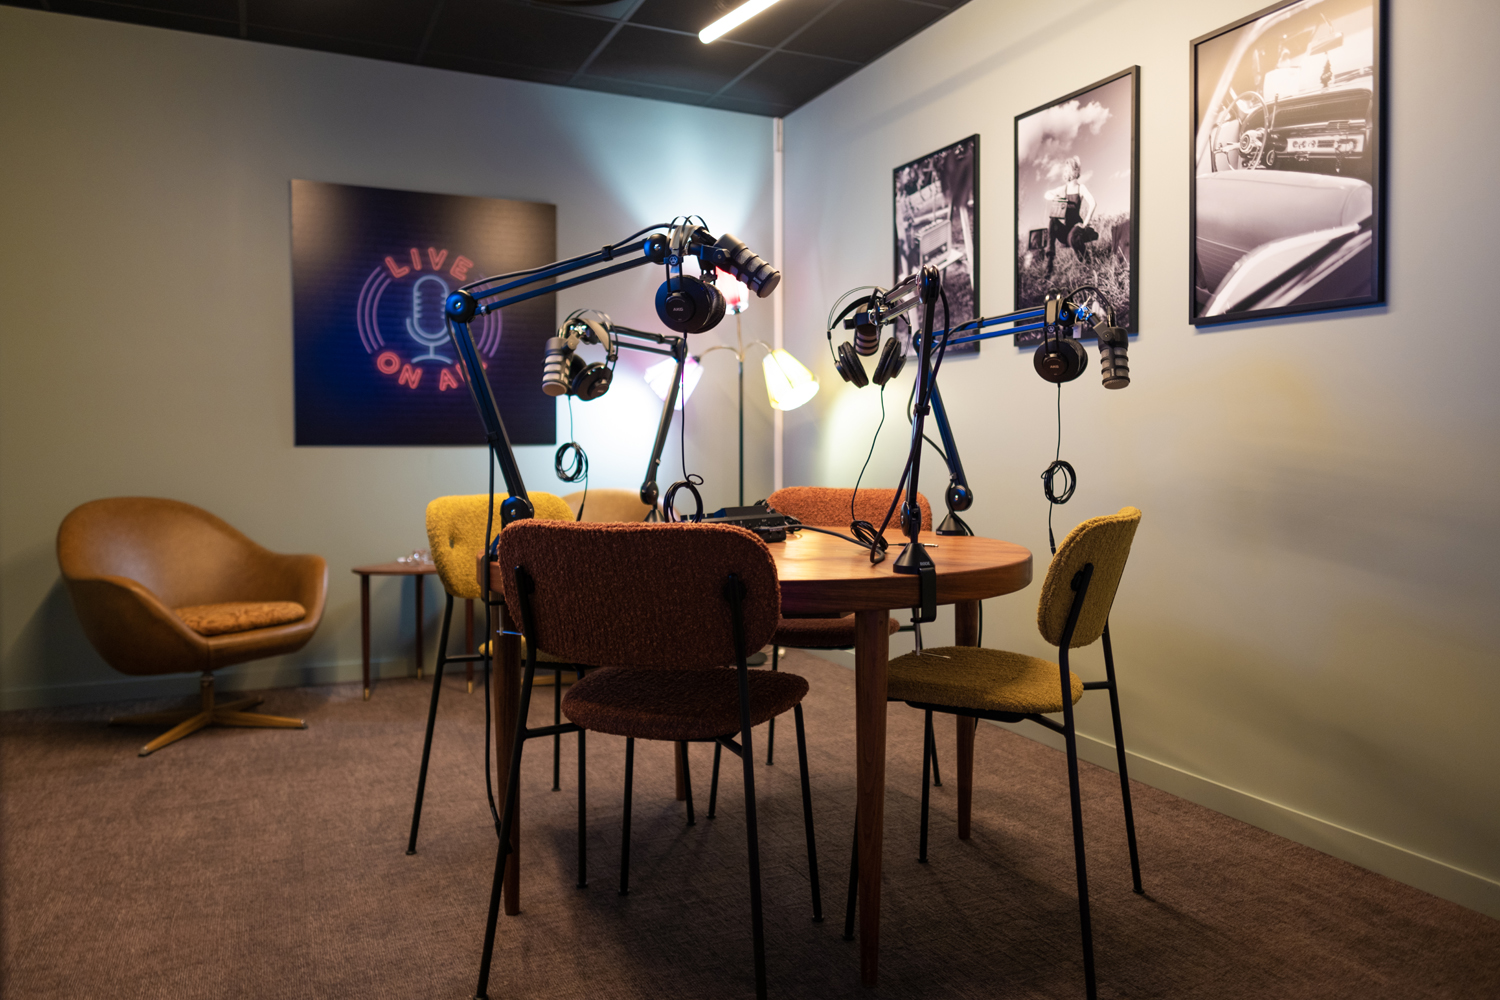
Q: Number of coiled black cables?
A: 4